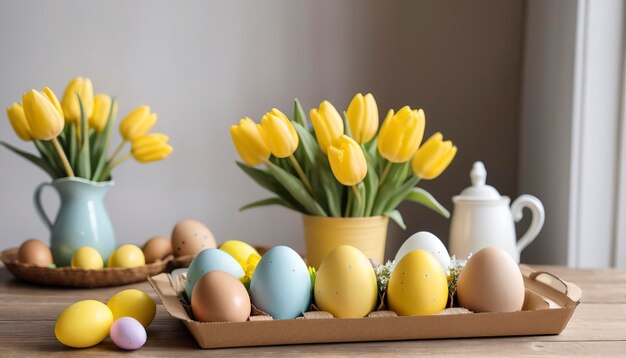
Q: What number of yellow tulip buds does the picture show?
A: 13